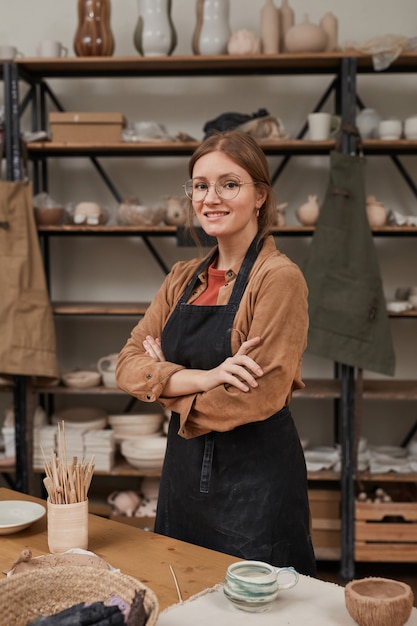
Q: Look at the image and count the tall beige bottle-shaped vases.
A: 3